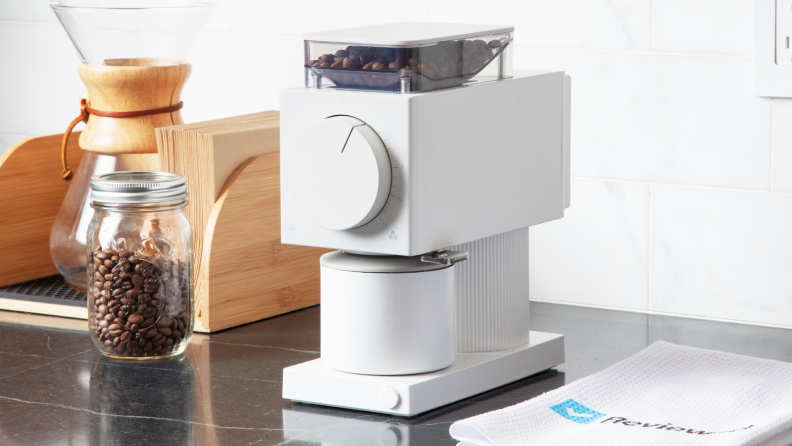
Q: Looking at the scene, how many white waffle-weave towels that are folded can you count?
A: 1